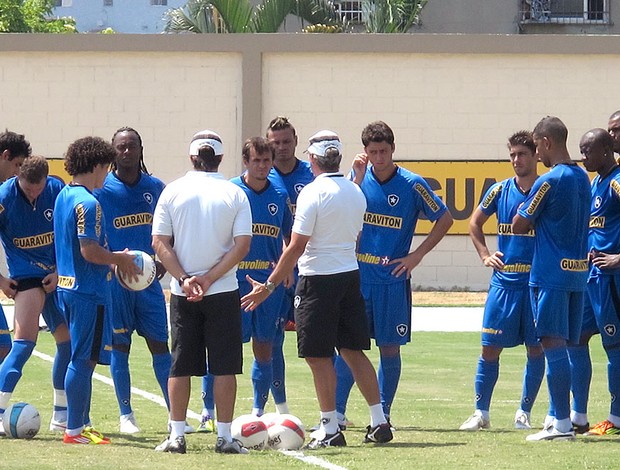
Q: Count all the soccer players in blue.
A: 11